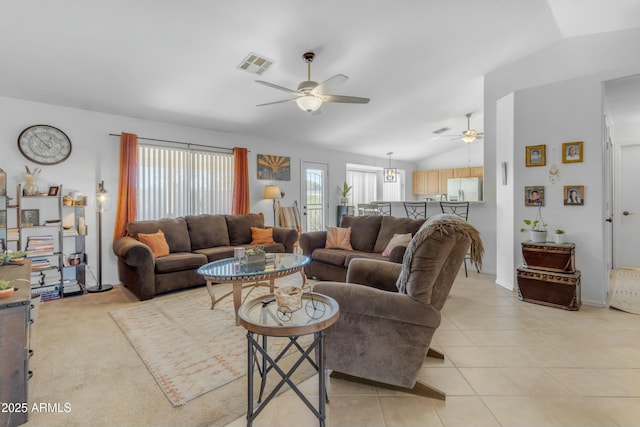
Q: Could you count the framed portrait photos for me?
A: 4